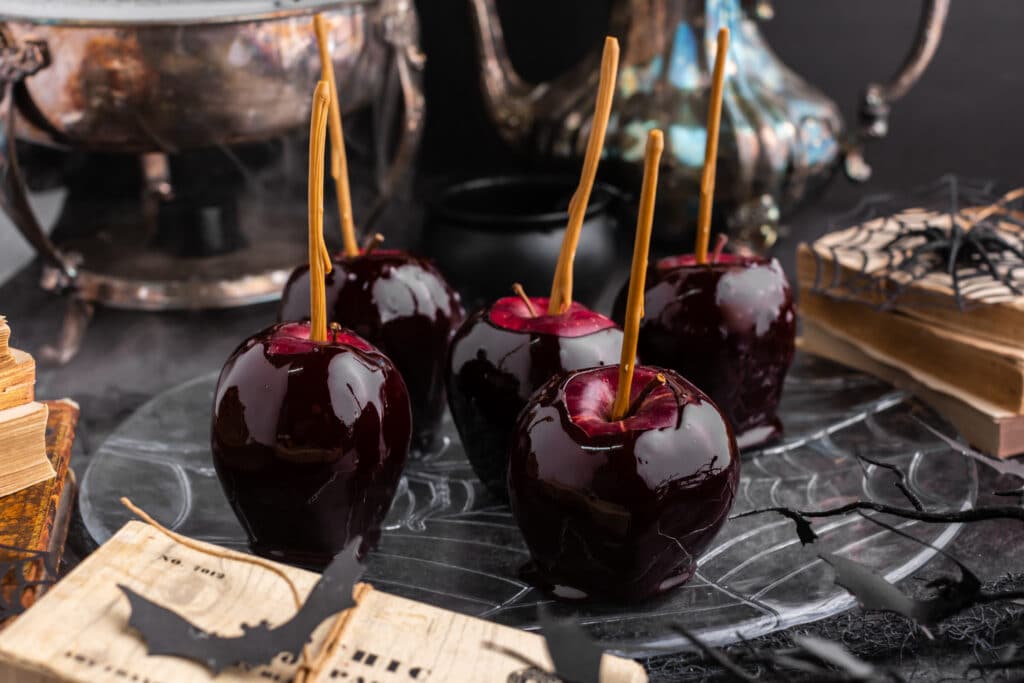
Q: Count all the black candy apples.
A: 5